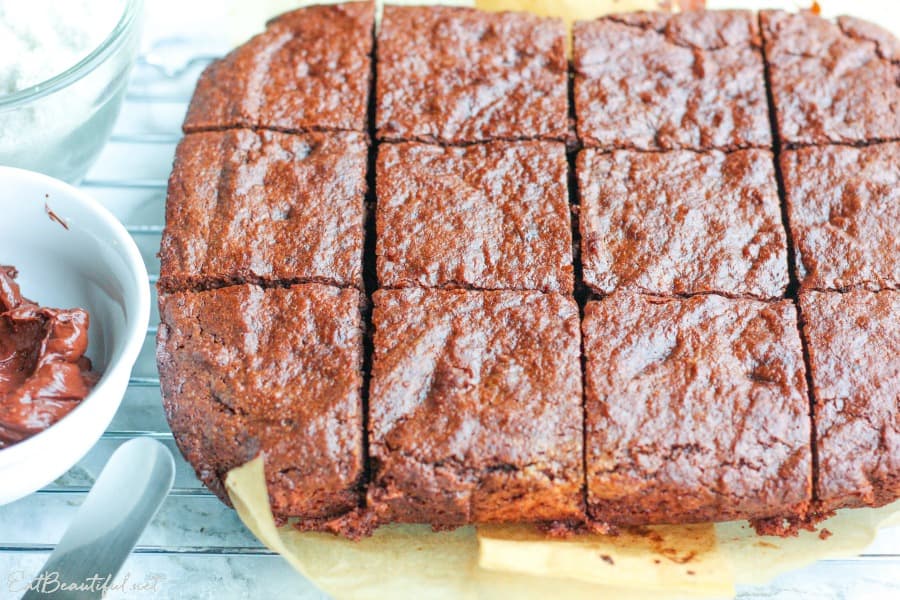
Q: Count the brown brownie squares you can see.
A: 12